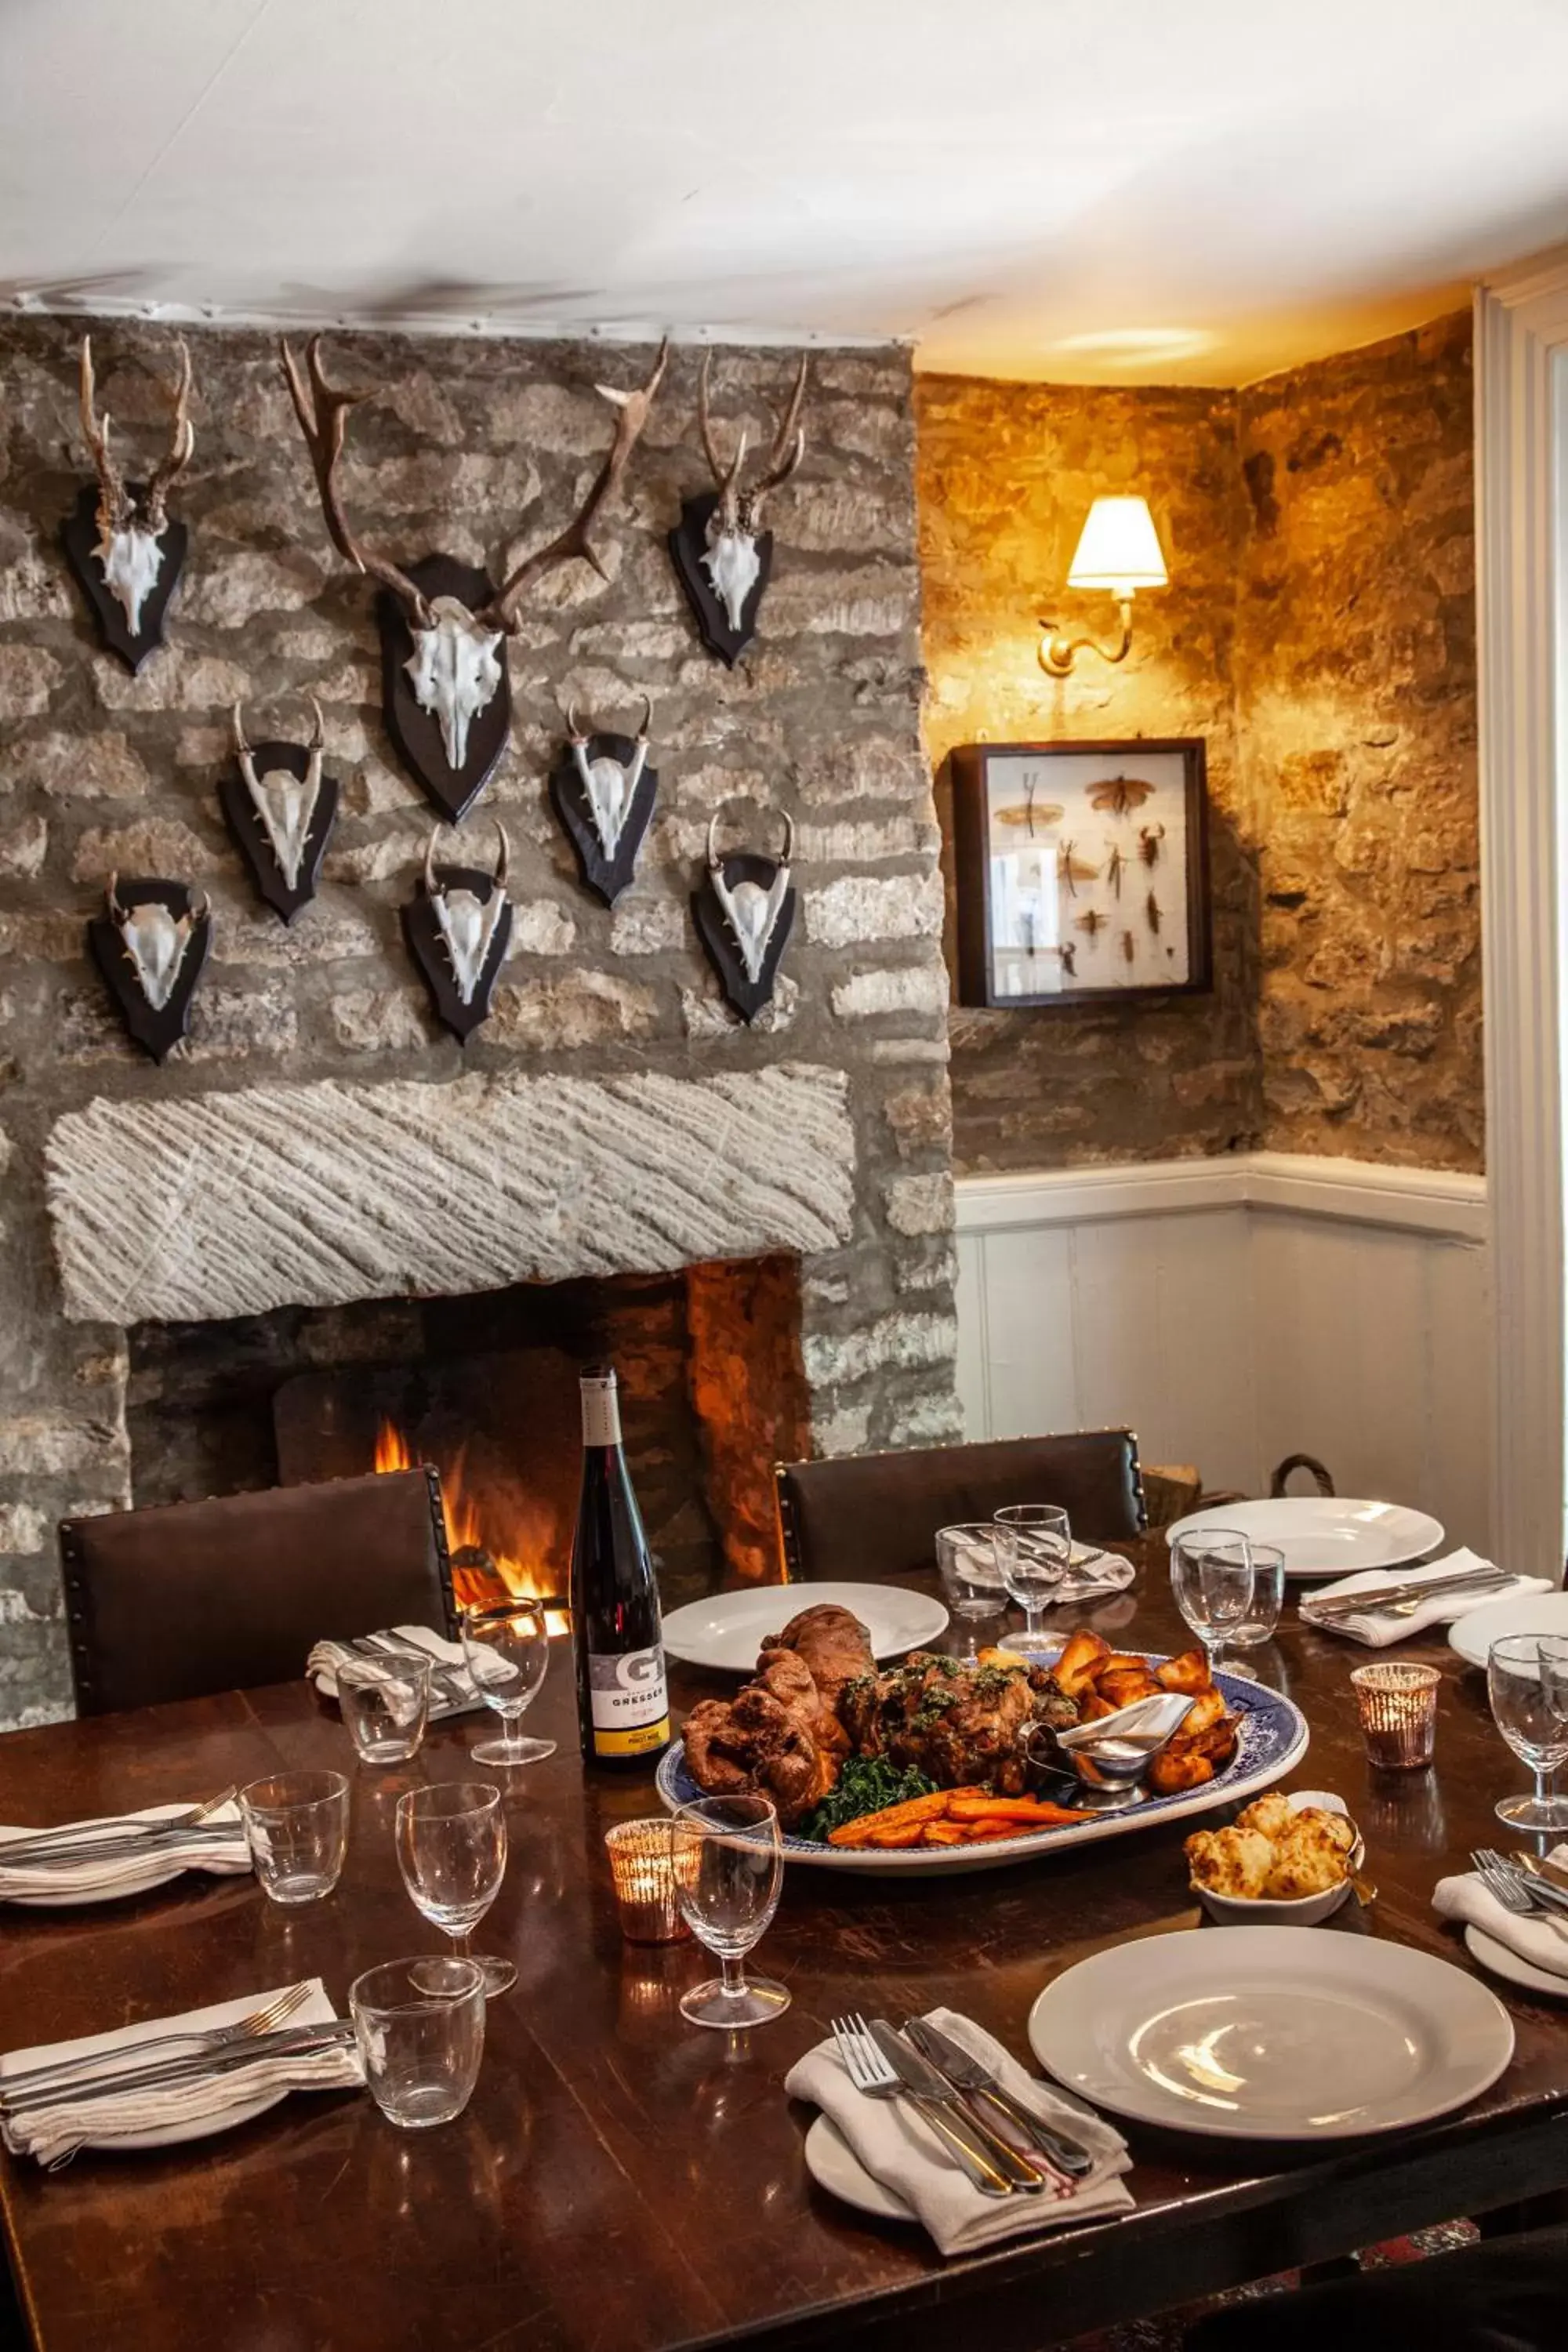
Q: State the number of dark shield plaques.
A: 8